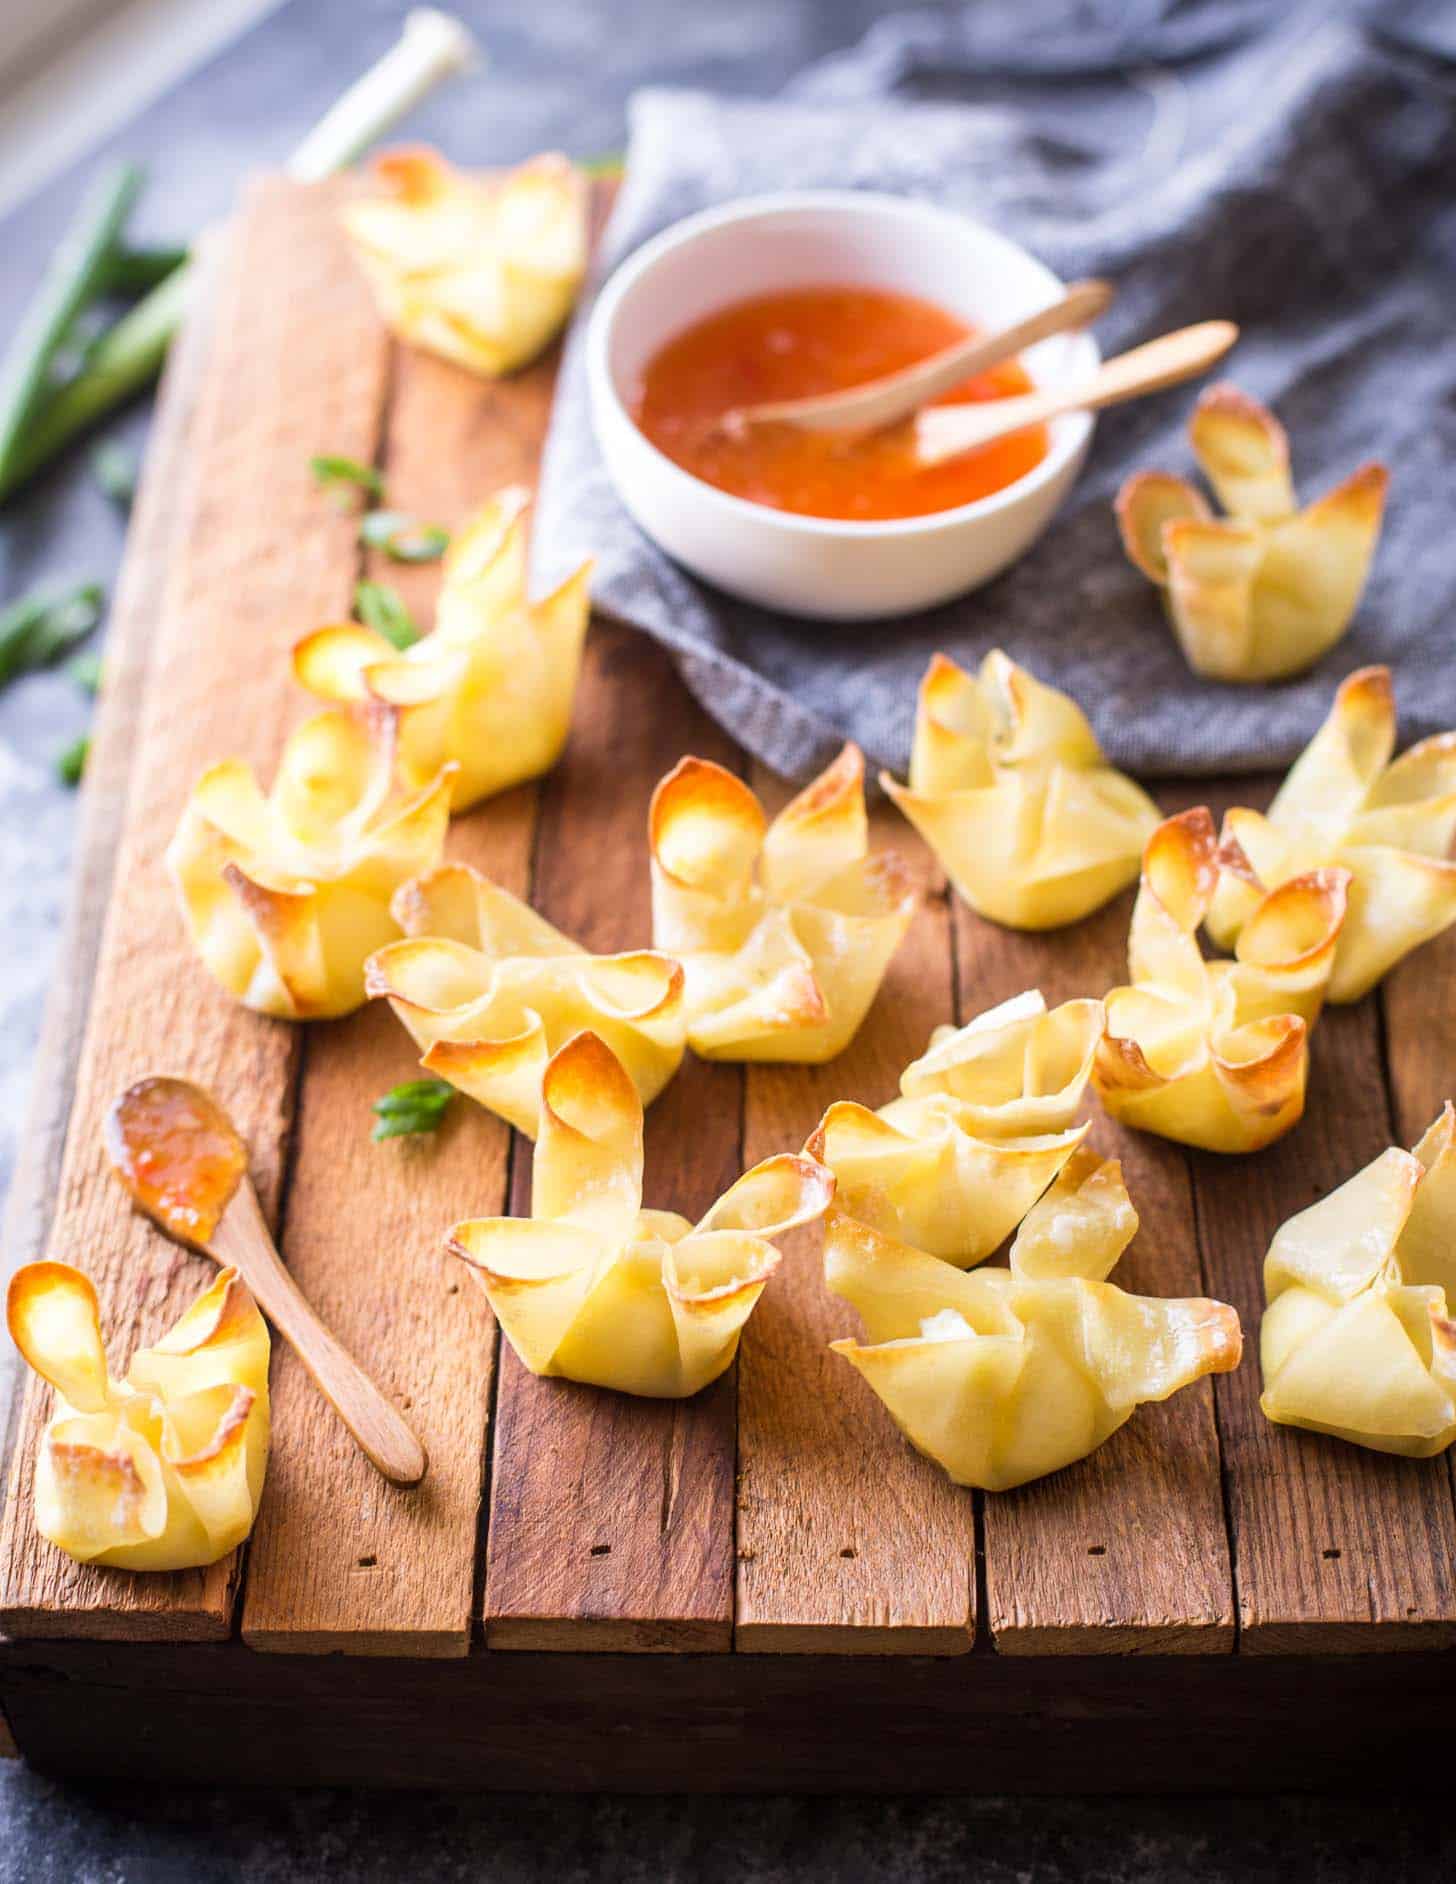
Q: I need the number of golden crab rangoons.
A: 14